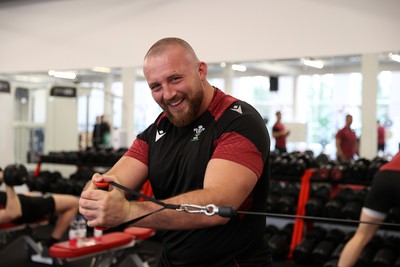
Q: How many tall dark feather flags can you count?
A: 0